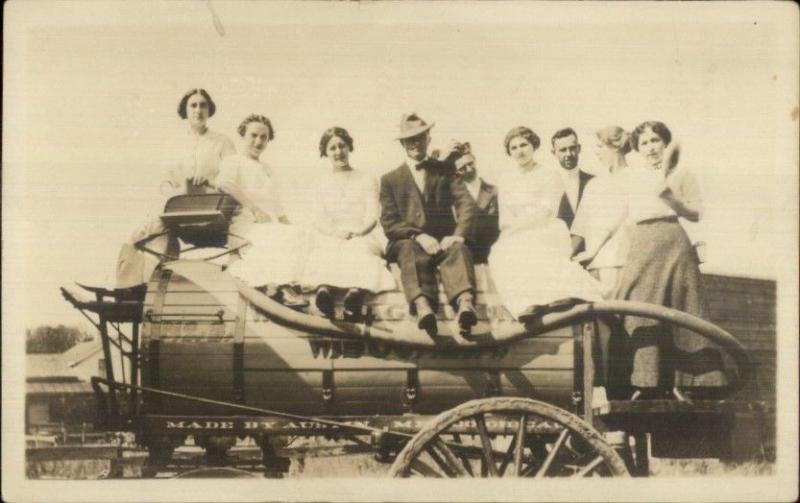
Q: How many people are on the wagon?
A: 9